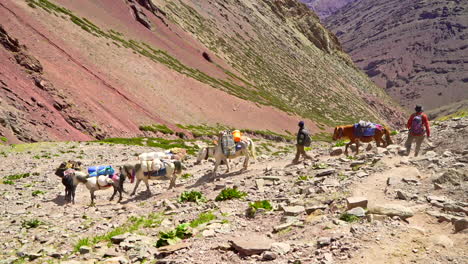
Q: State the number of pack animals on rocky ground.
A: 5